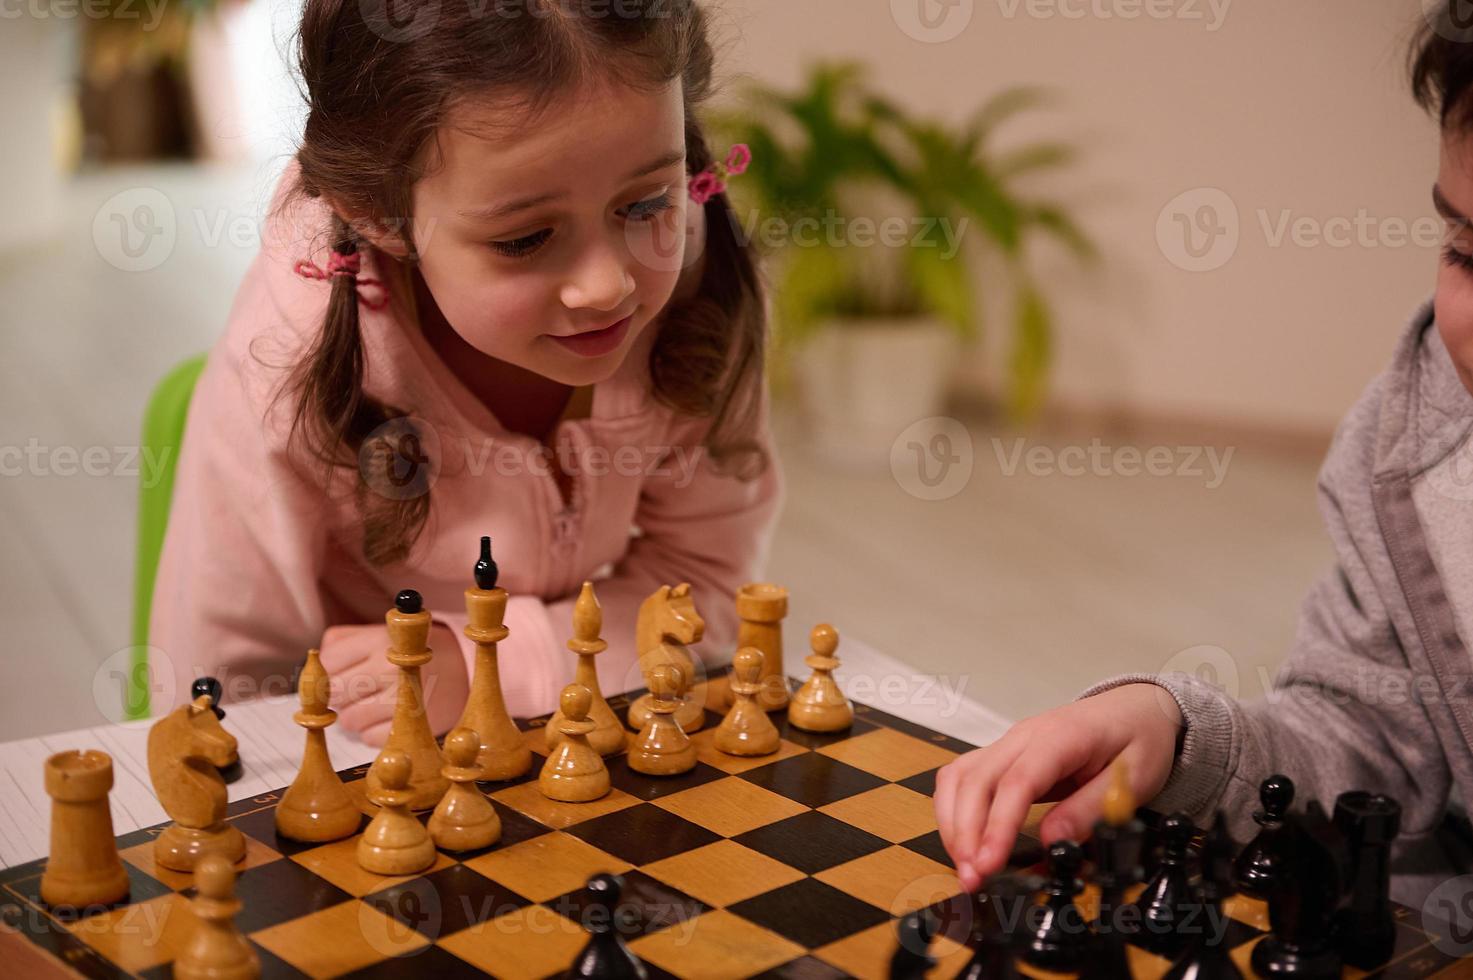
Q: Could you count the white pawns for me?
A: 7